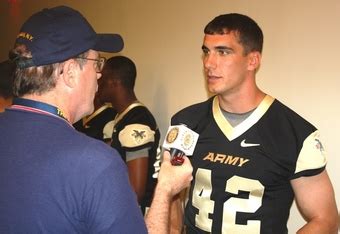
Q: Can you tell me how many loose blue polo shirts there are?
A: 1